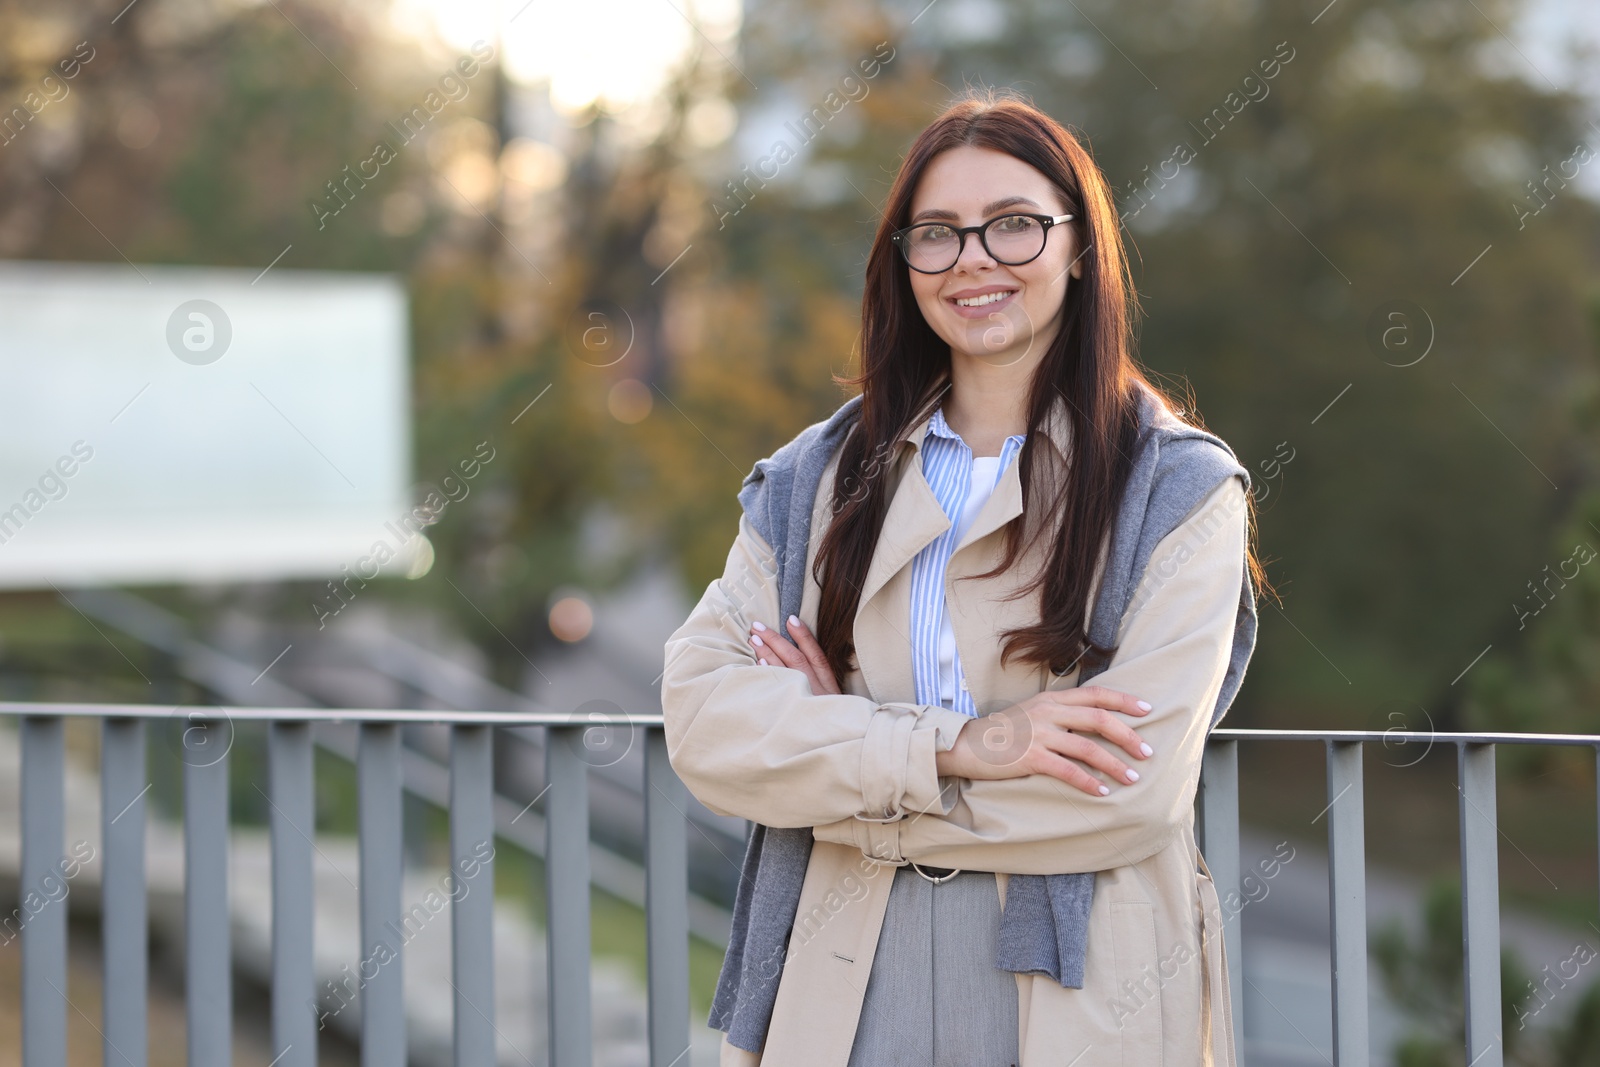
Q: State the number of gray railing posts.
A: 11